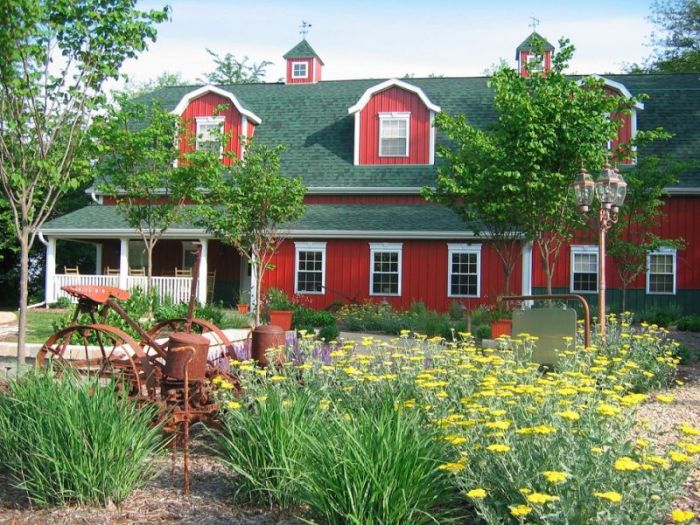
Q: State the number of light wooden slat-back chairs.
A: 5